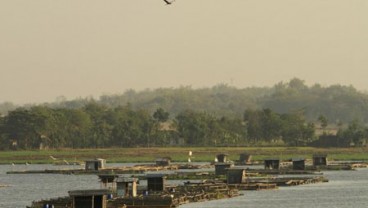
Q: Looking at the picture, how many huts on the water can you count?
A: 13